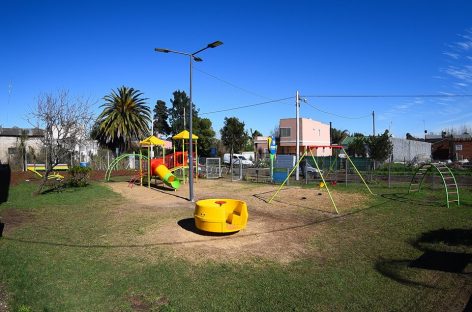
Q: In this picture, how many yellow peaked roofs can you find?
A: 2